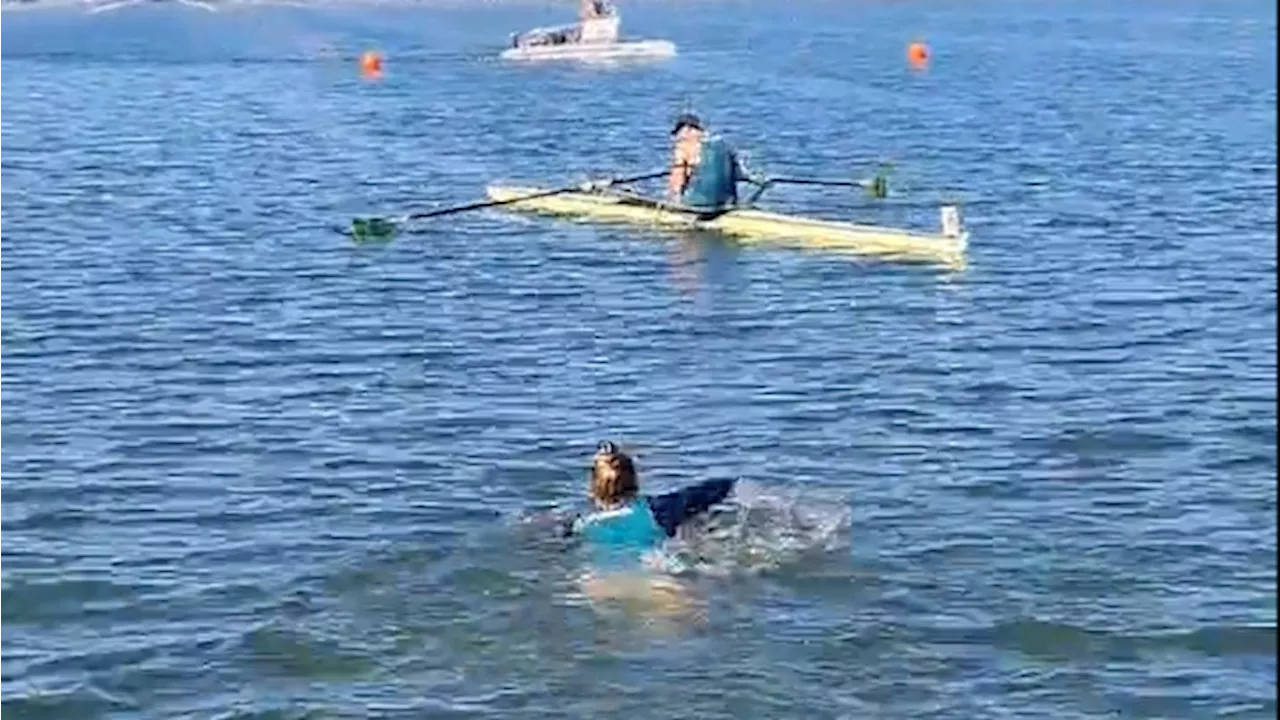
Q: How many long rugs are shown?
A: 0